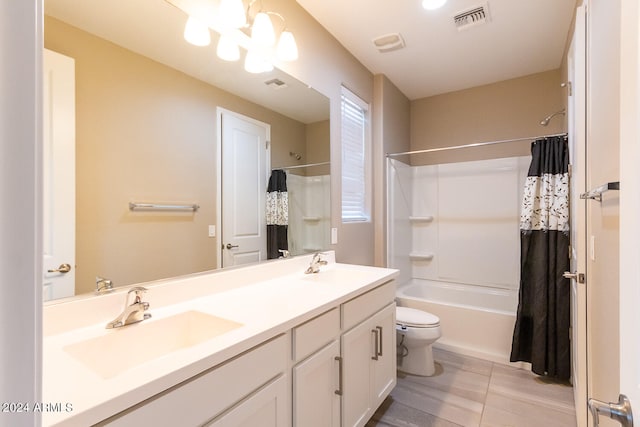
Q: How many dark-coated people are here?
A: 0